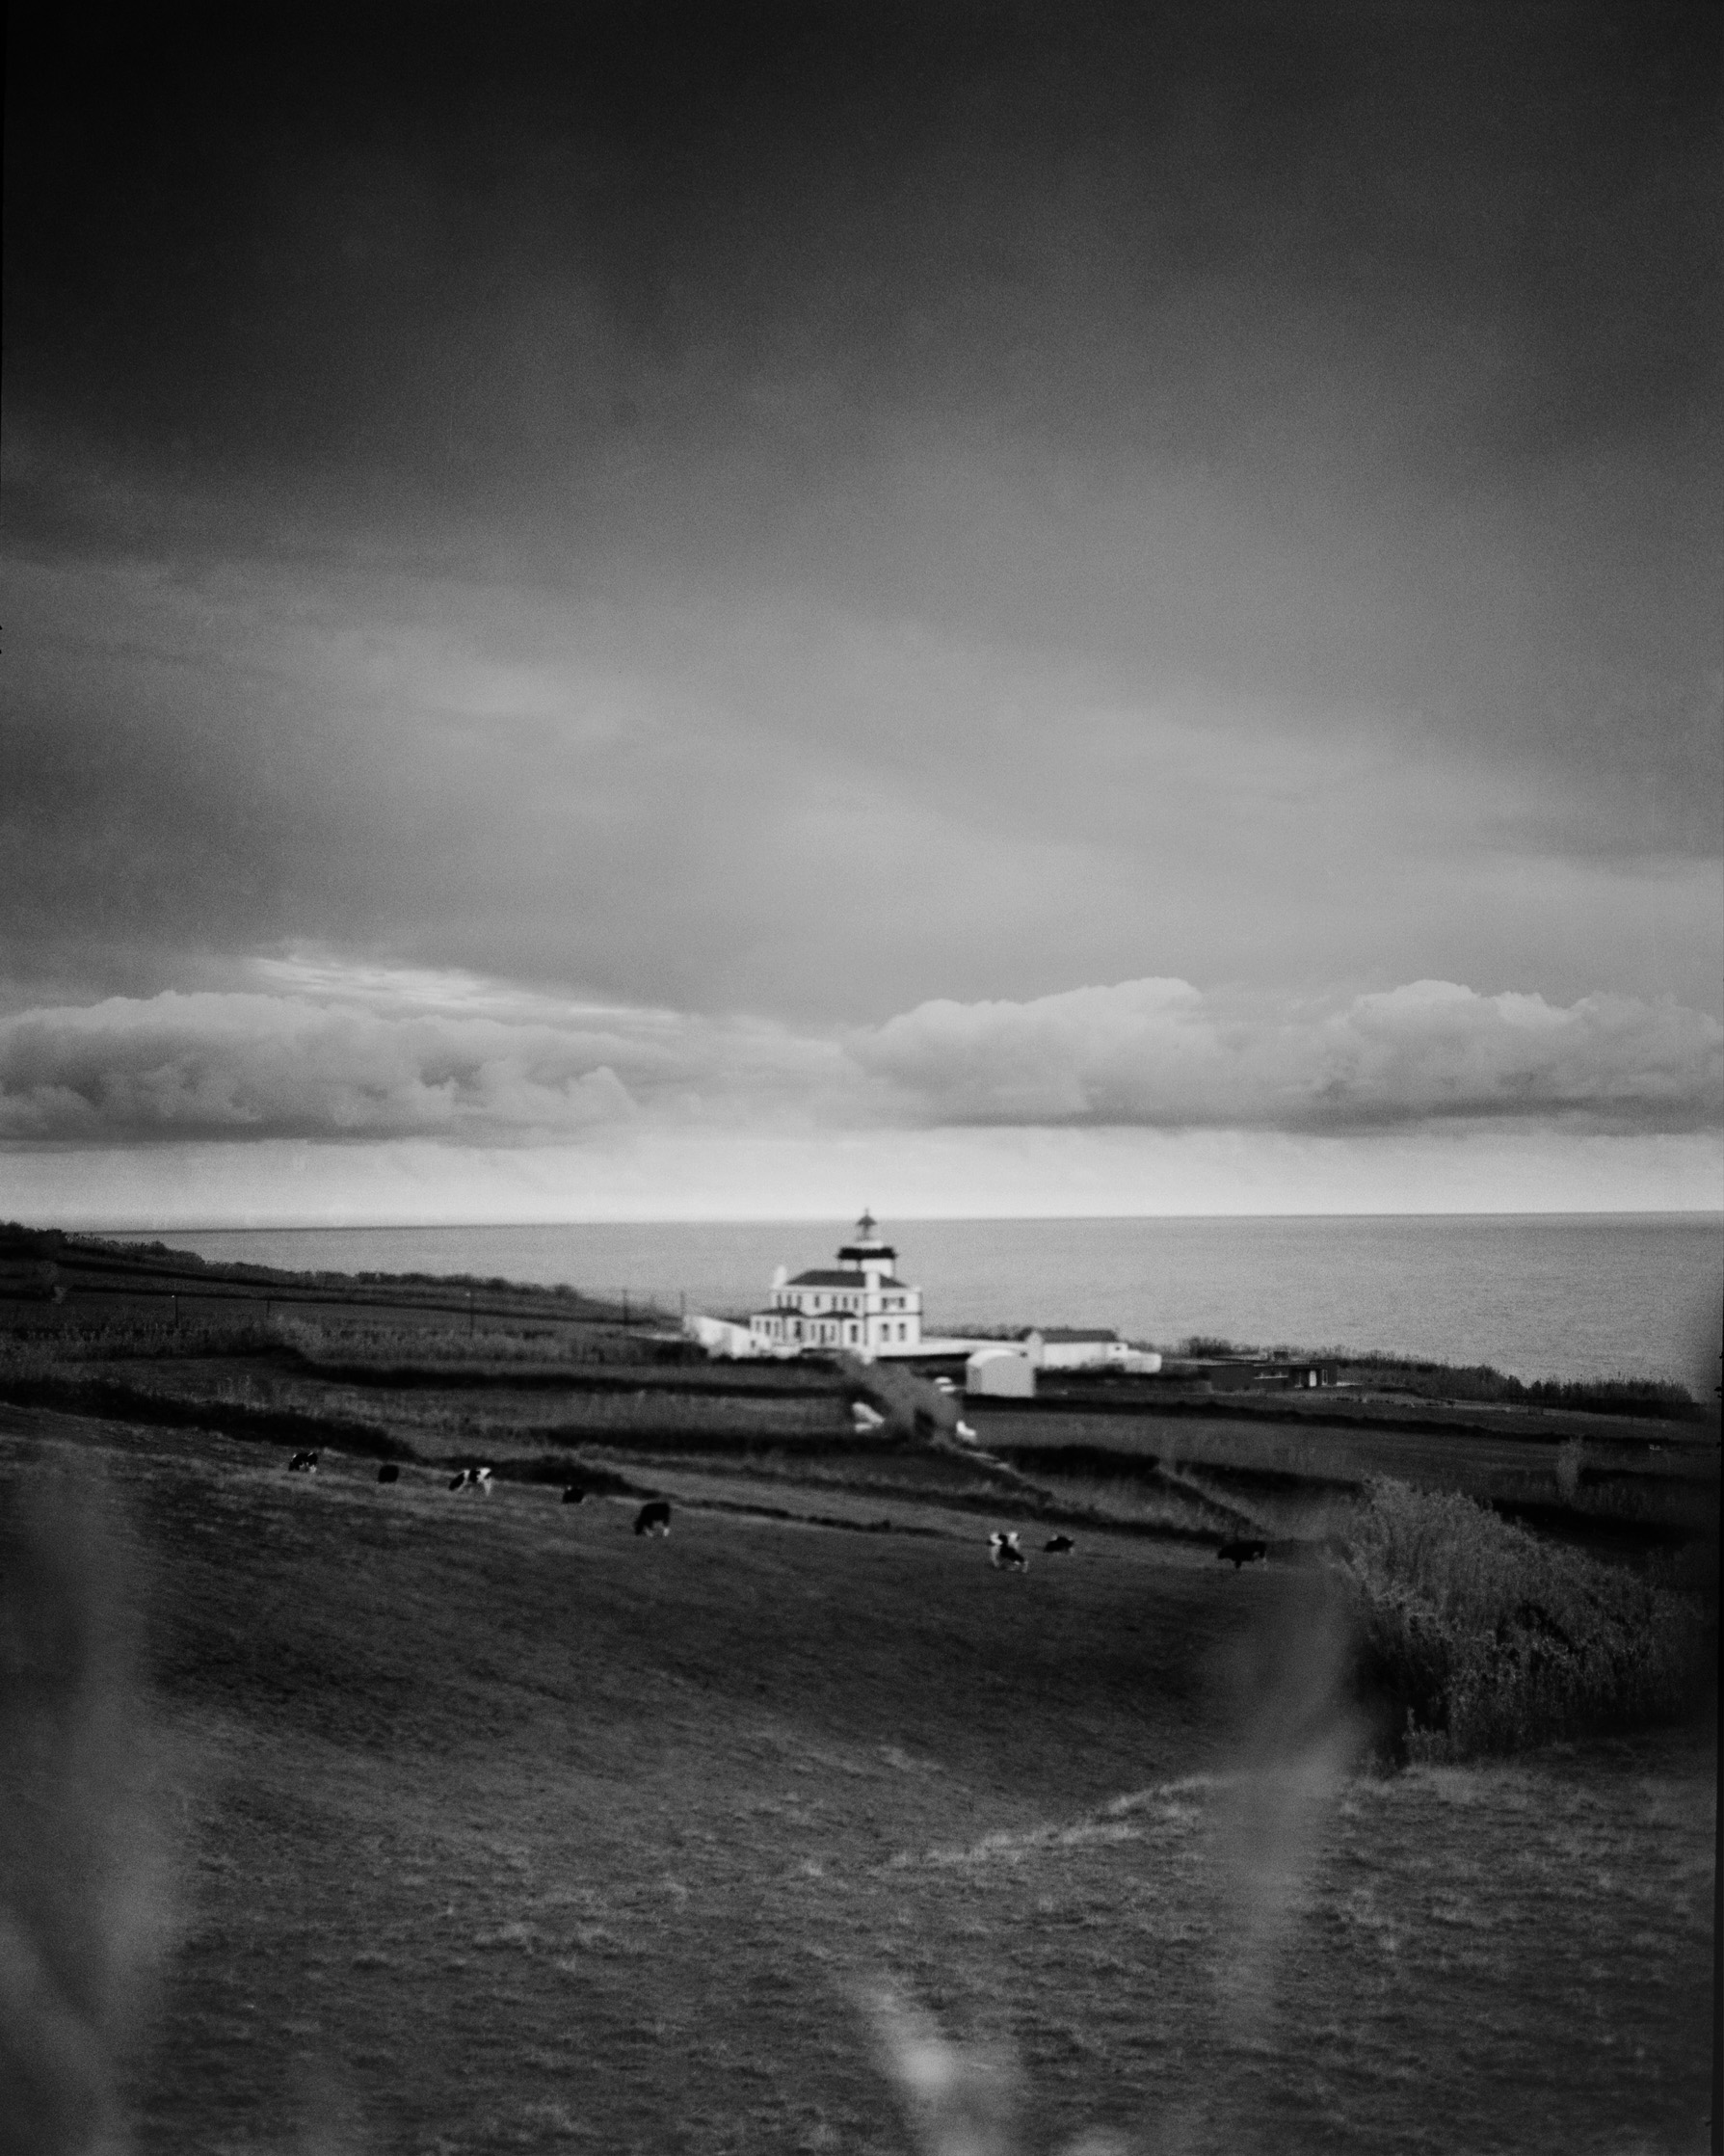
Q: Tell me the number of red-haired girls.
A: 0